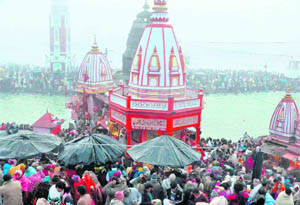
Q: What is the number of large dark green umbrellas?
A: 3